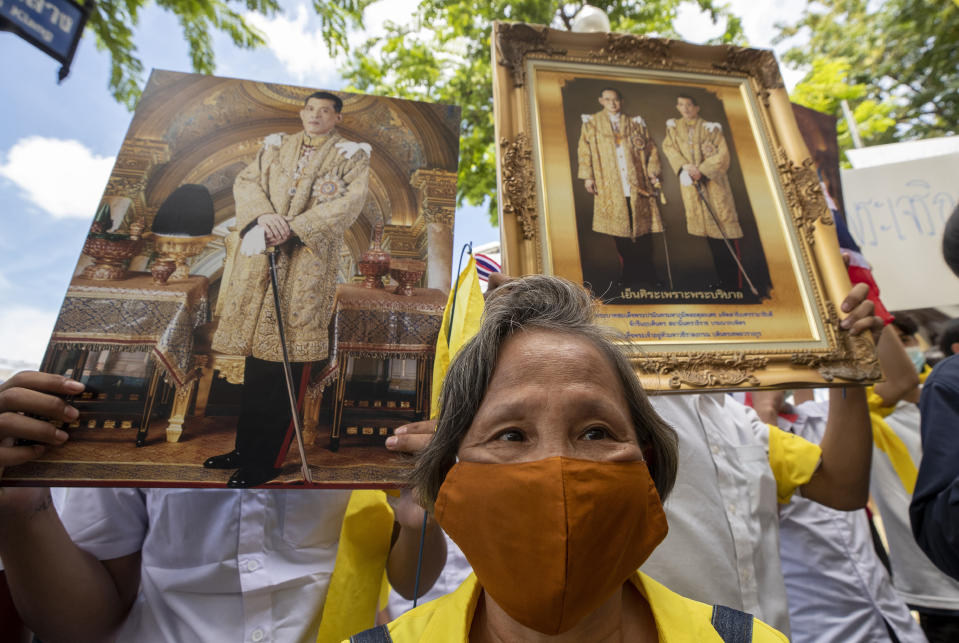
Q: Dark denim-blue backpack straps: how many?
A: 2